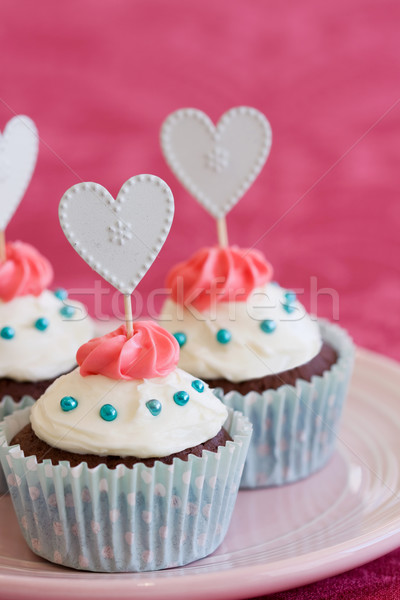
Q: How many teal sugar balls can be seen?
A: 14